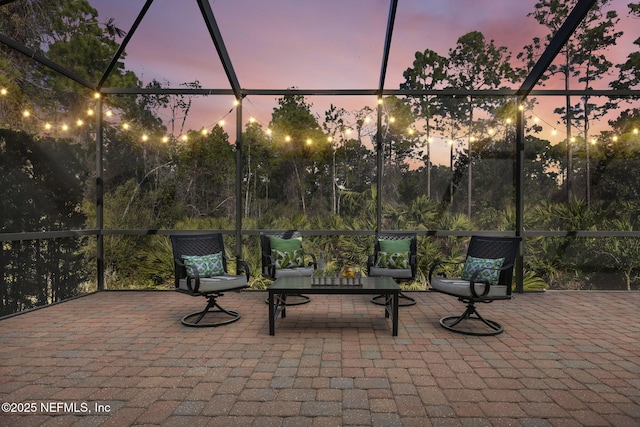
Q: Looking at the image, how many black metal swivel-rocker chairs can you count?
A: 4